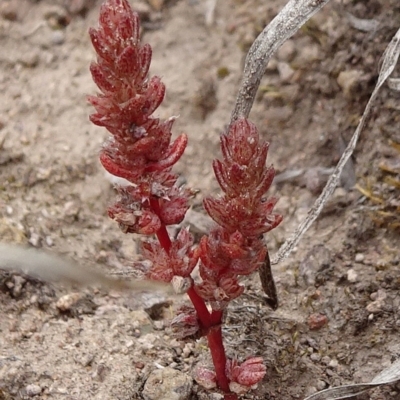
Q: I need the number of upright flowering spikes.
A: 2